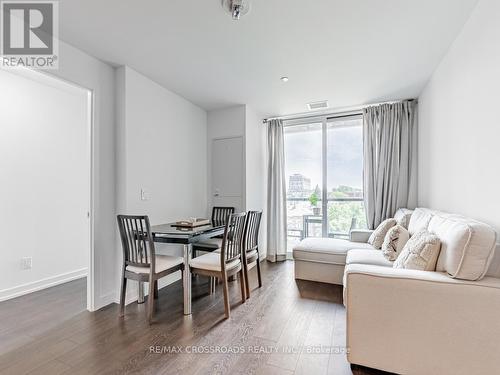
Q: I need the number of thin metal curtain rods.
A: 1